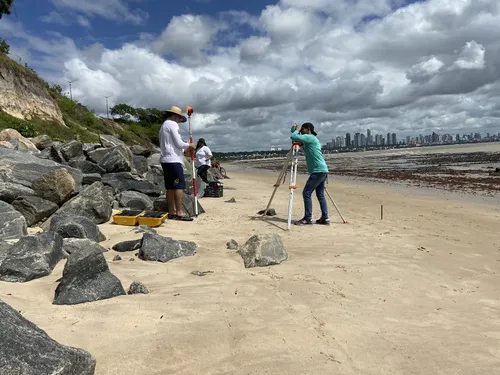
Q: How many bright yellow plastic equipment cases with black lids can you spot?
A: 2